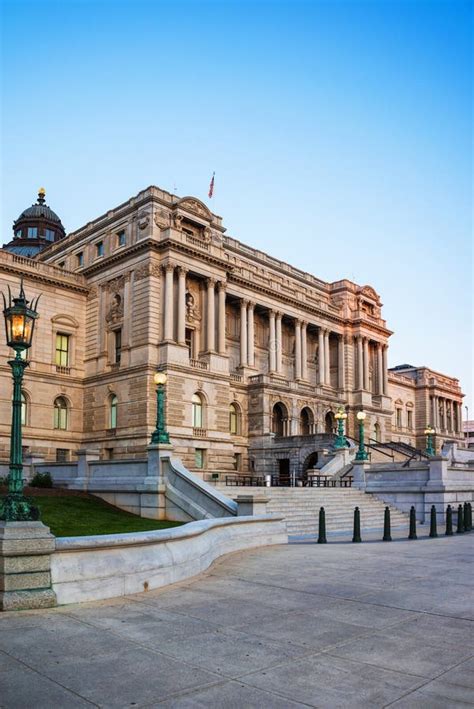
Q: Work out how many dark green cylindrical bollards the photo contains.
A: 9